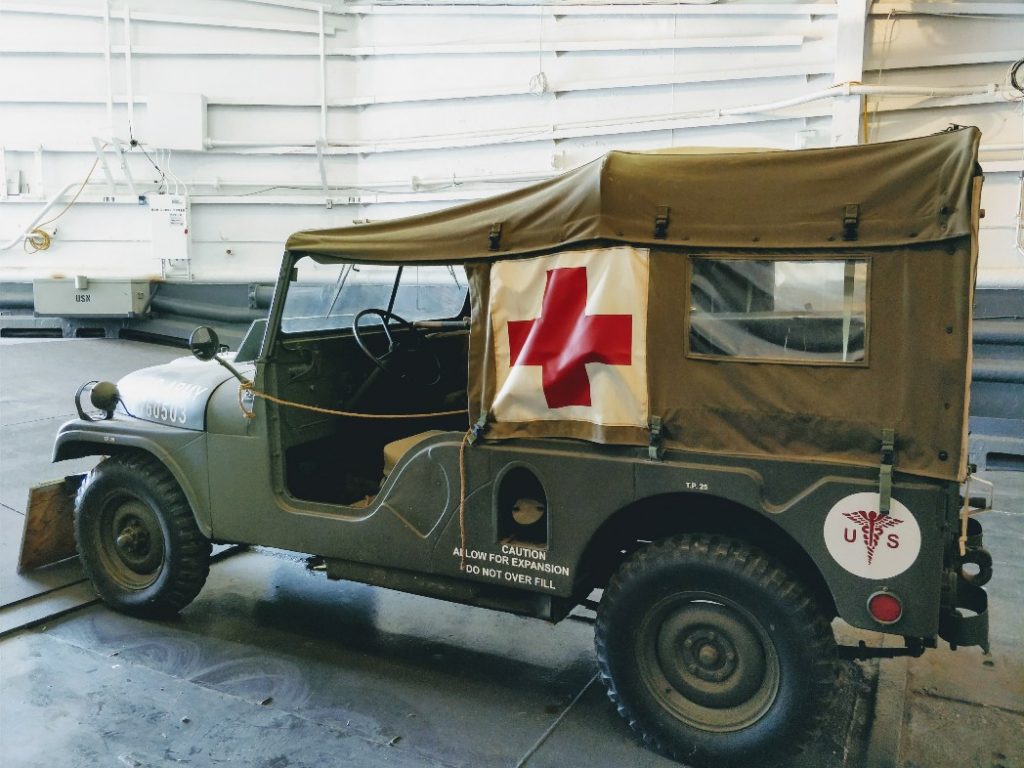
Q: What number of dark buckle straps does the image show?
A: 6